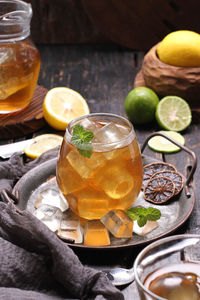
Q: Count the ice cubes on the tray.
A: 6